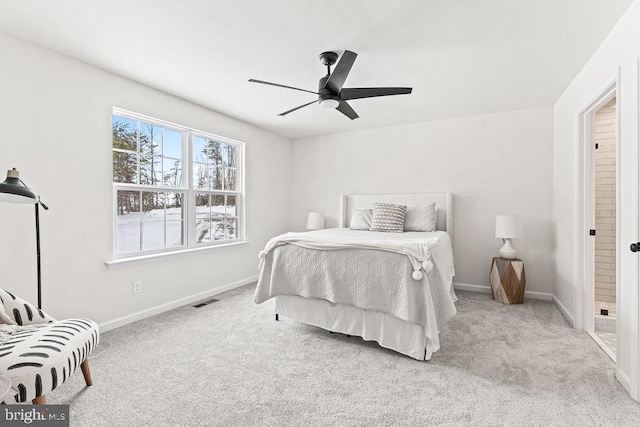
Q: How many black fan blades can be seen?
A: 5